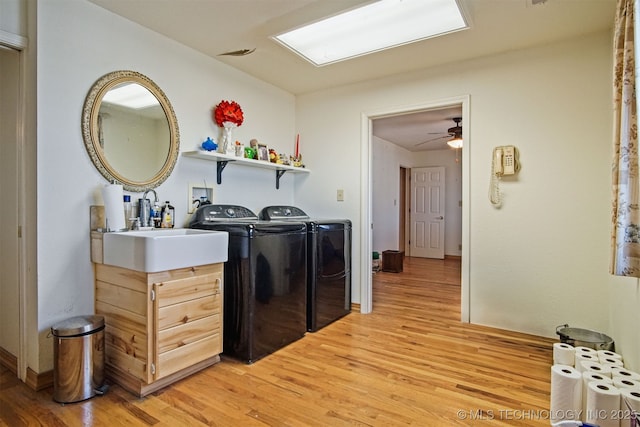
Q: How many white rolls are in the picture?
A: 14